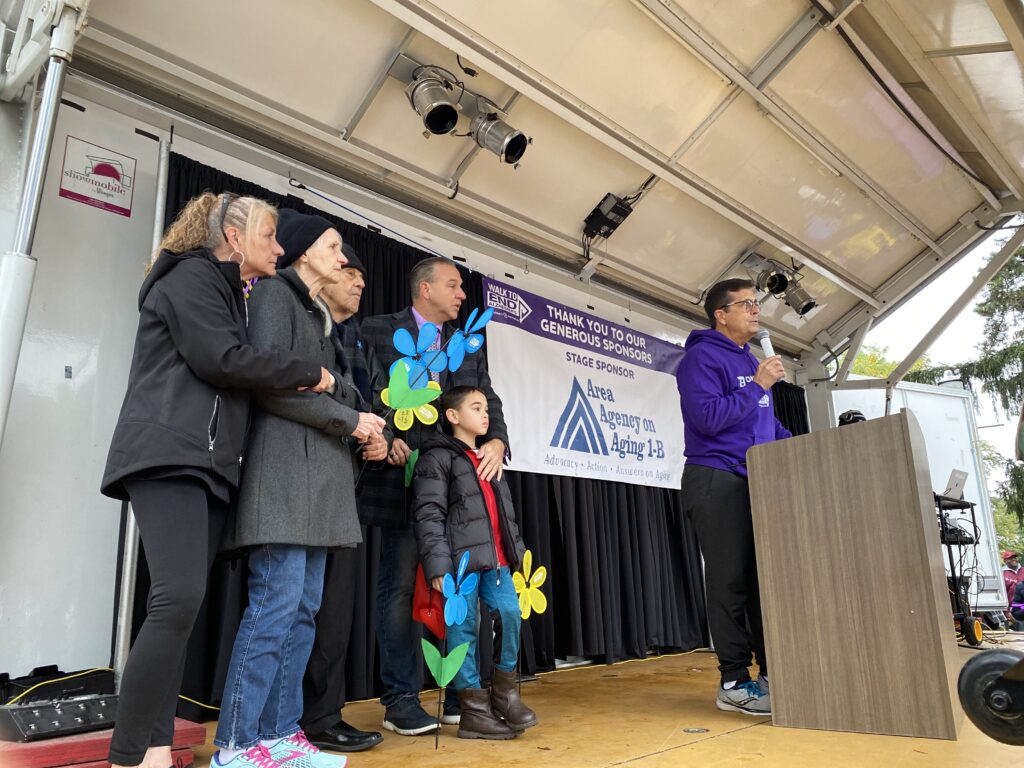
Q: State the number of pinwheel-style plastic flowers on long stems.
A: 5